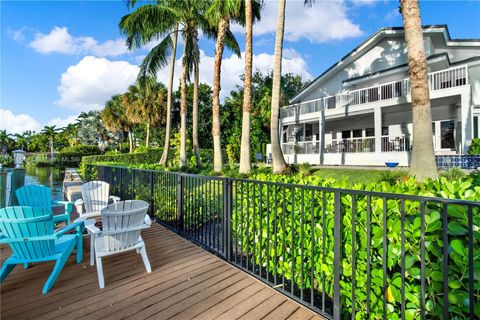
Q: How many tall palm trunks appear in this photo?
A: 7